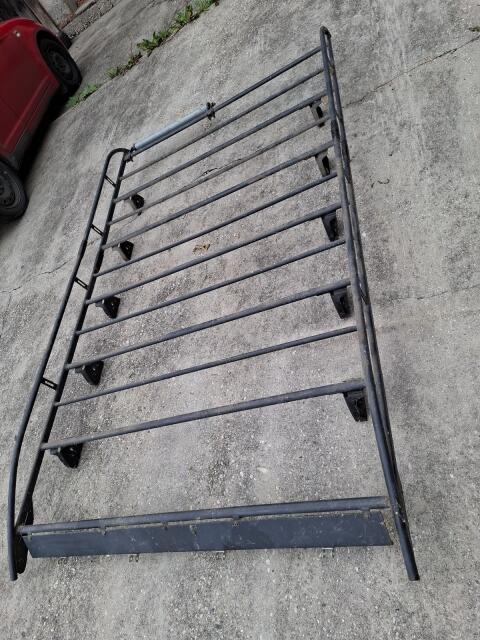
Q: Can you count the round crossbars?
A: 12